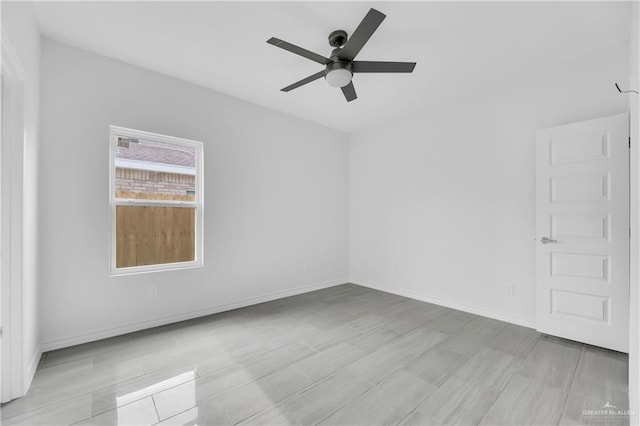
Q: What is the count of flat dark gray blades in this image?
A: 5